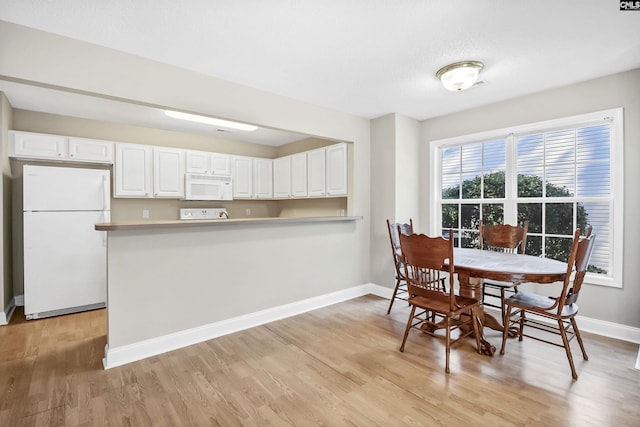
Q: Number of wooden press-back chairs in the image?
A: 4